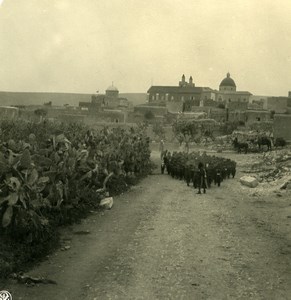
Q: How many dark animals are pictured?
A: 2